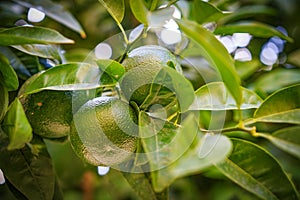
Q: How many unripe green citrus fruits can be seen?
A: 3